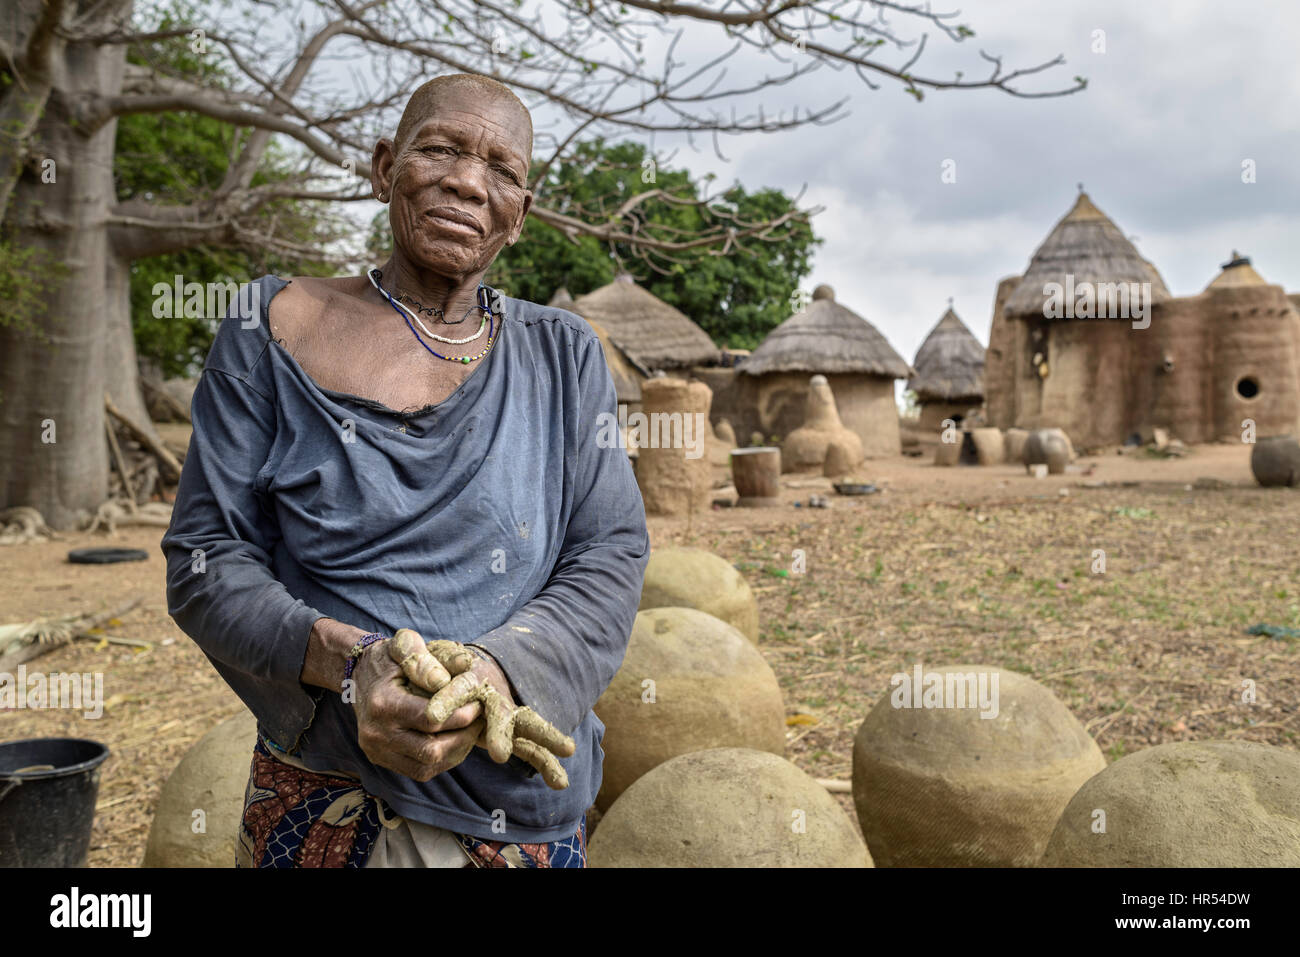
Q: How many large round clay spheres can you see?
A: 6